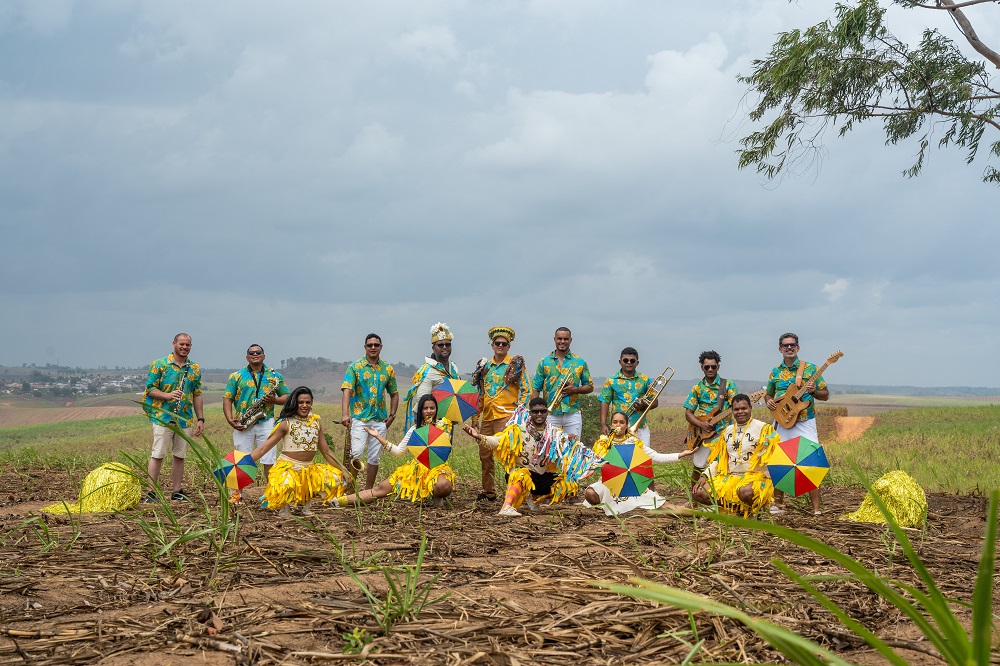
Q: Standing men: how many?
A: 9